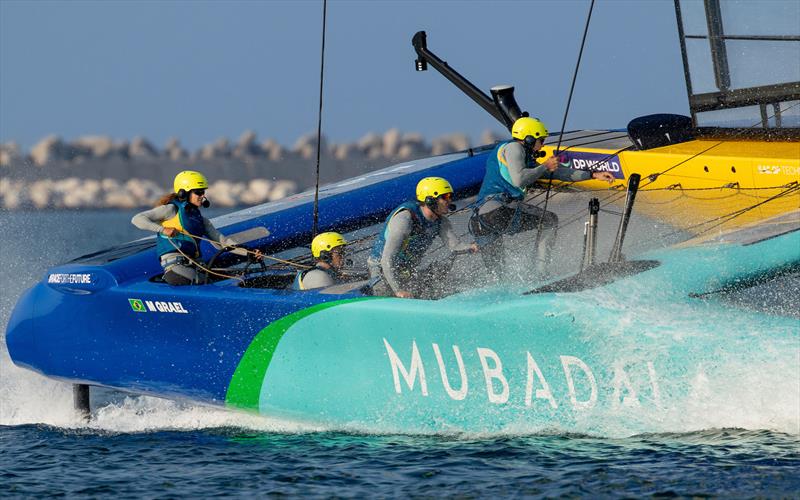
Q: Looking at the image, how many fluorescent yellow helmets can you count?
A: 4